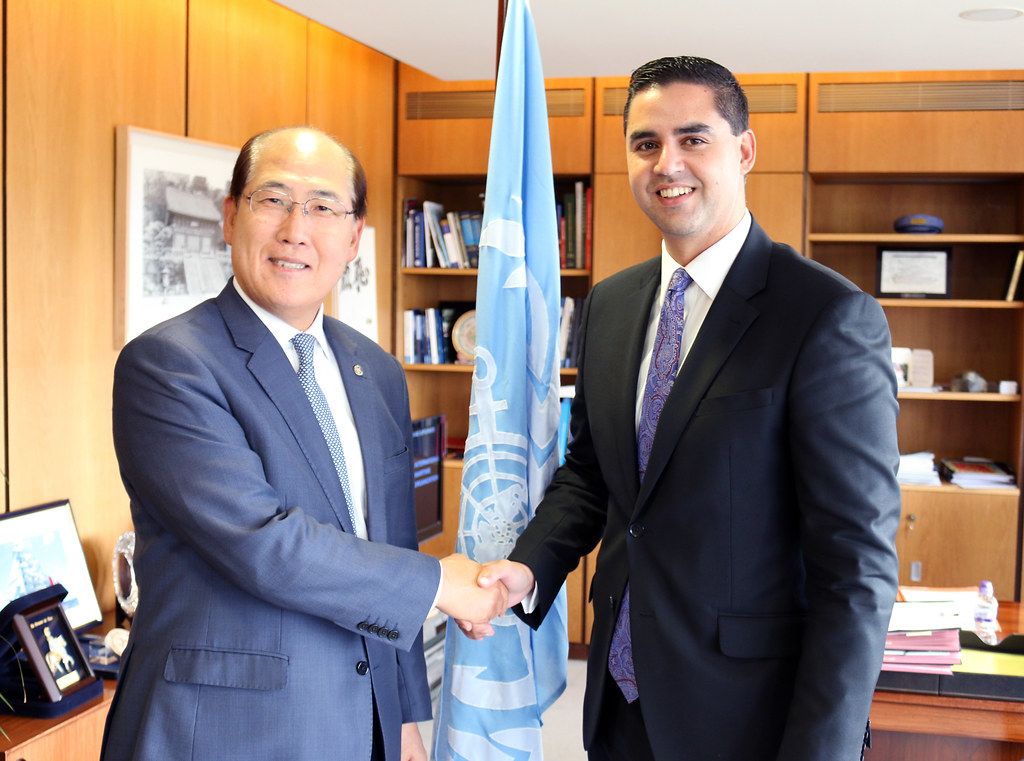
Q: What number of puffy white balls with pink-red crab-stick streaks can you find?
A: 0